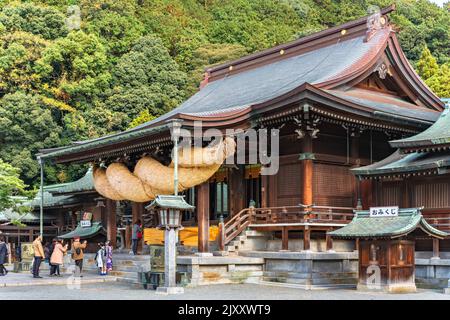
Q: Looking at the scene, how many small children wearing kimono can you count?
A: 2